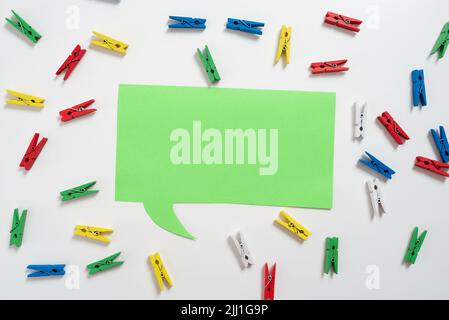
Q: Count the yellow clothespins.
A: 6